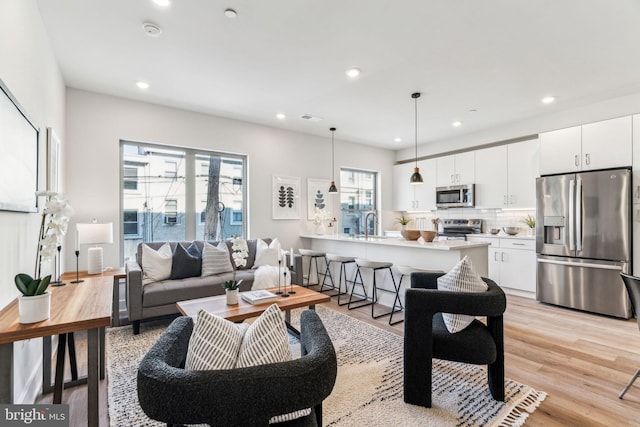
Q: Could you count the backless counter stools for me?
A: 4